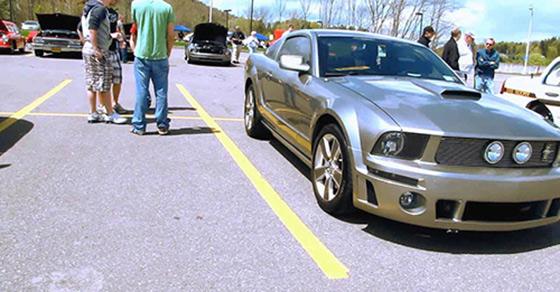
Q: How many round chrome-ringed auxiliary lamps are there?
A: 2